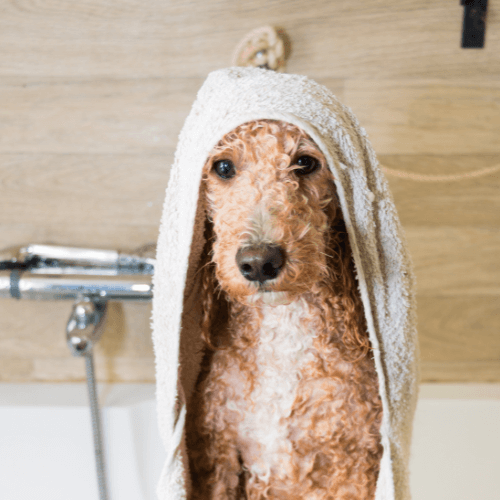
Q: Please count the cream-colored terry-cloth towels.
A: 1